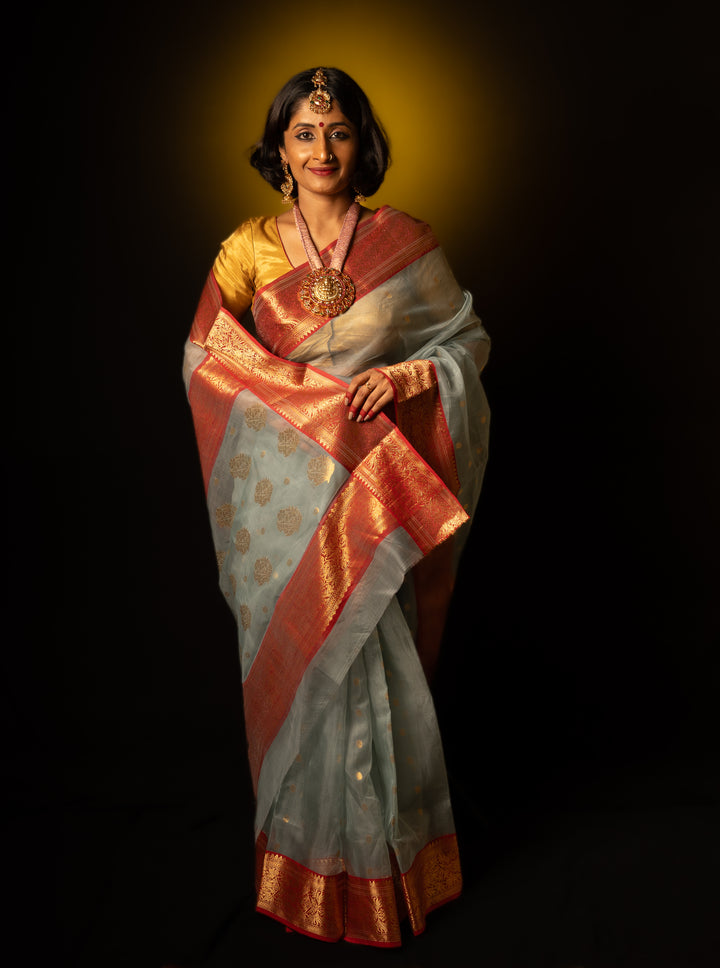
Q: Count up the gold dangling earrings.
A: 2